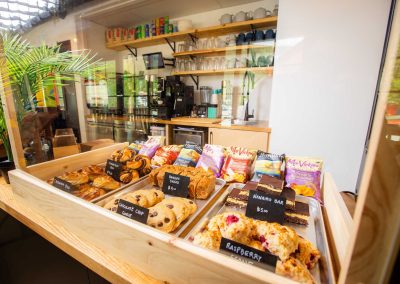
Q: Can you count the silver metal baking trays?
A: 3